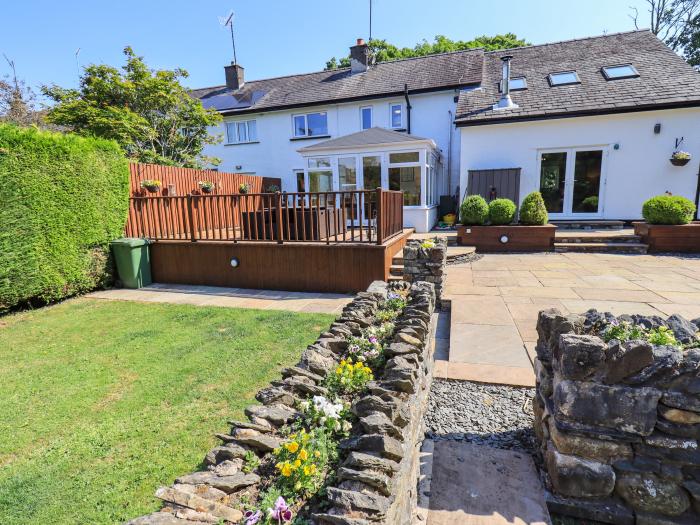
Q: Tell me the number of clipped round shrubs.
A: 4